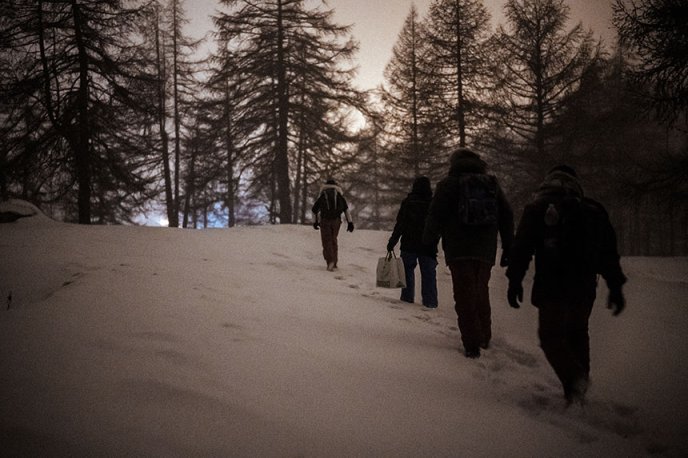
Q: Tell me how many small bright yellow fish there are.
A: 0